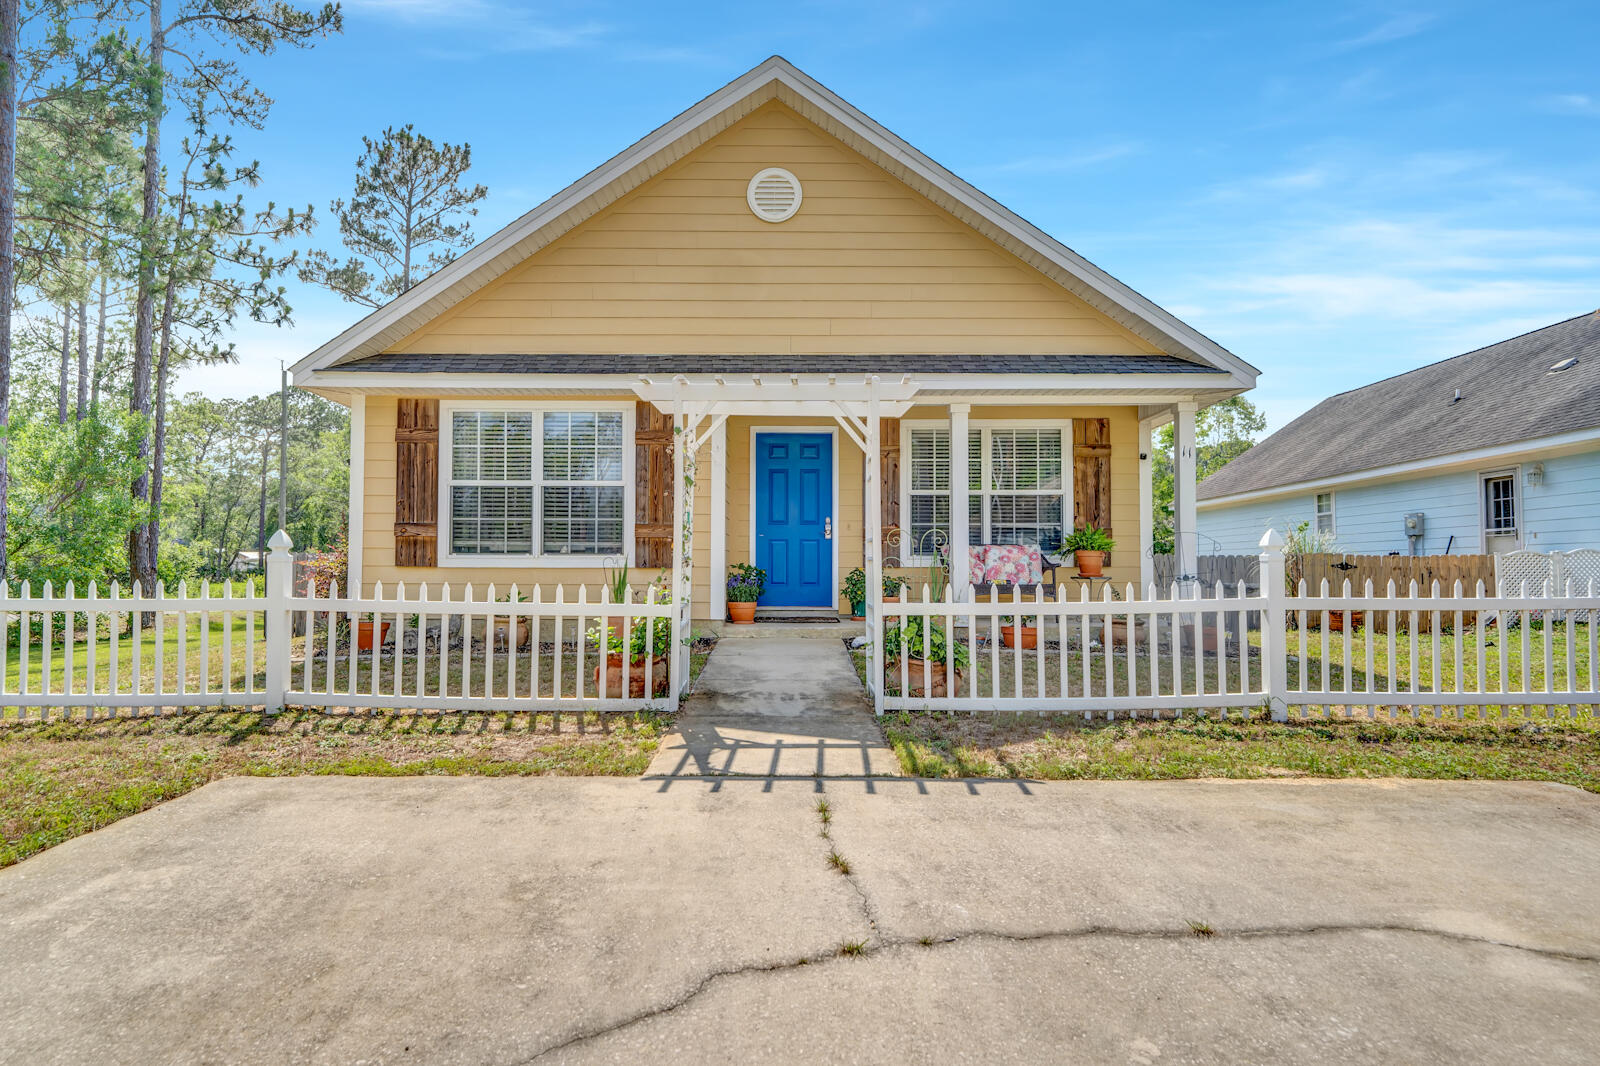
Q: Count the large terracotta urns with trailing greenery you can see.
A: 2